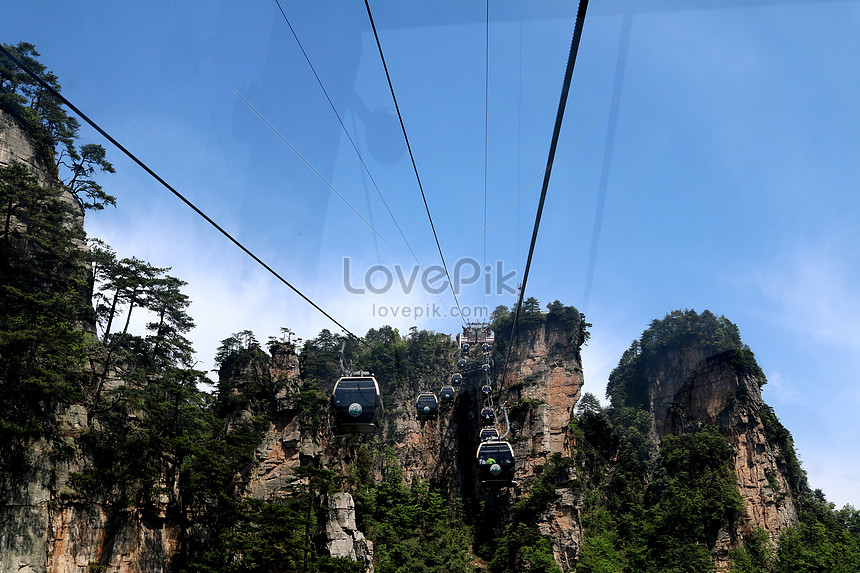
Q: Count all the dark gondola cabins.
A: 12